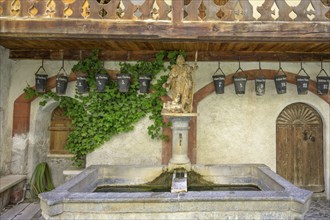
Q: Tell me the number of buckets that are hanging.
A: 12